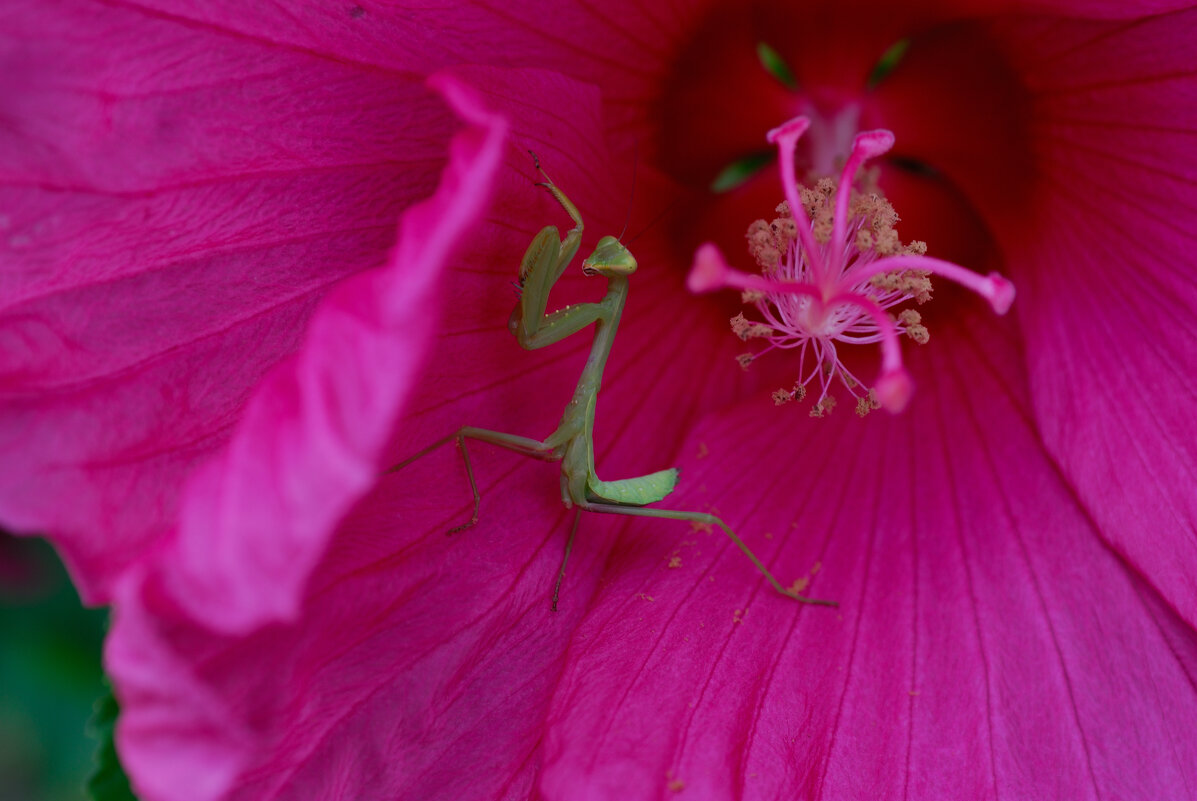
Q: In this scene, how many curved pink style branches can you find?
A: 5